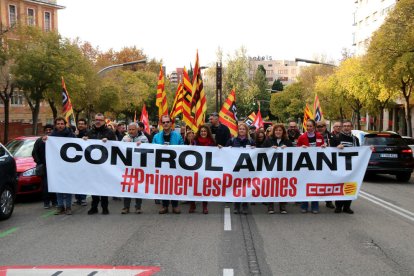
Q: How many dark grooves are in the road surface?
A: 2